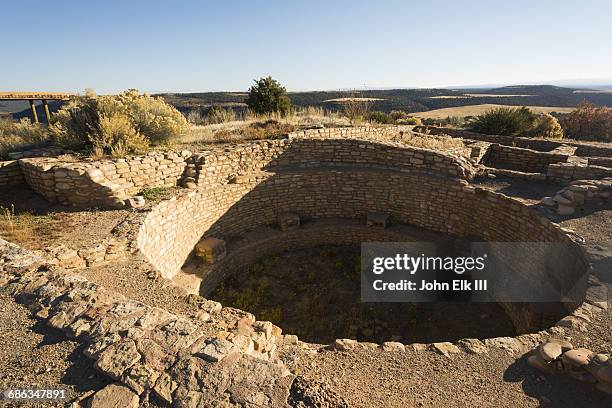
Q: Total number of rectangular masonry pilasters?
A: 3